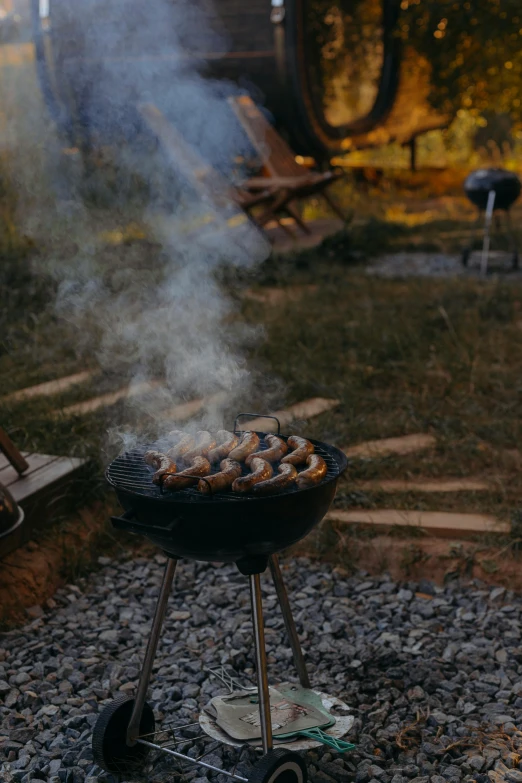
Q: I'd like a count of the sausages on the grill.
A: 12